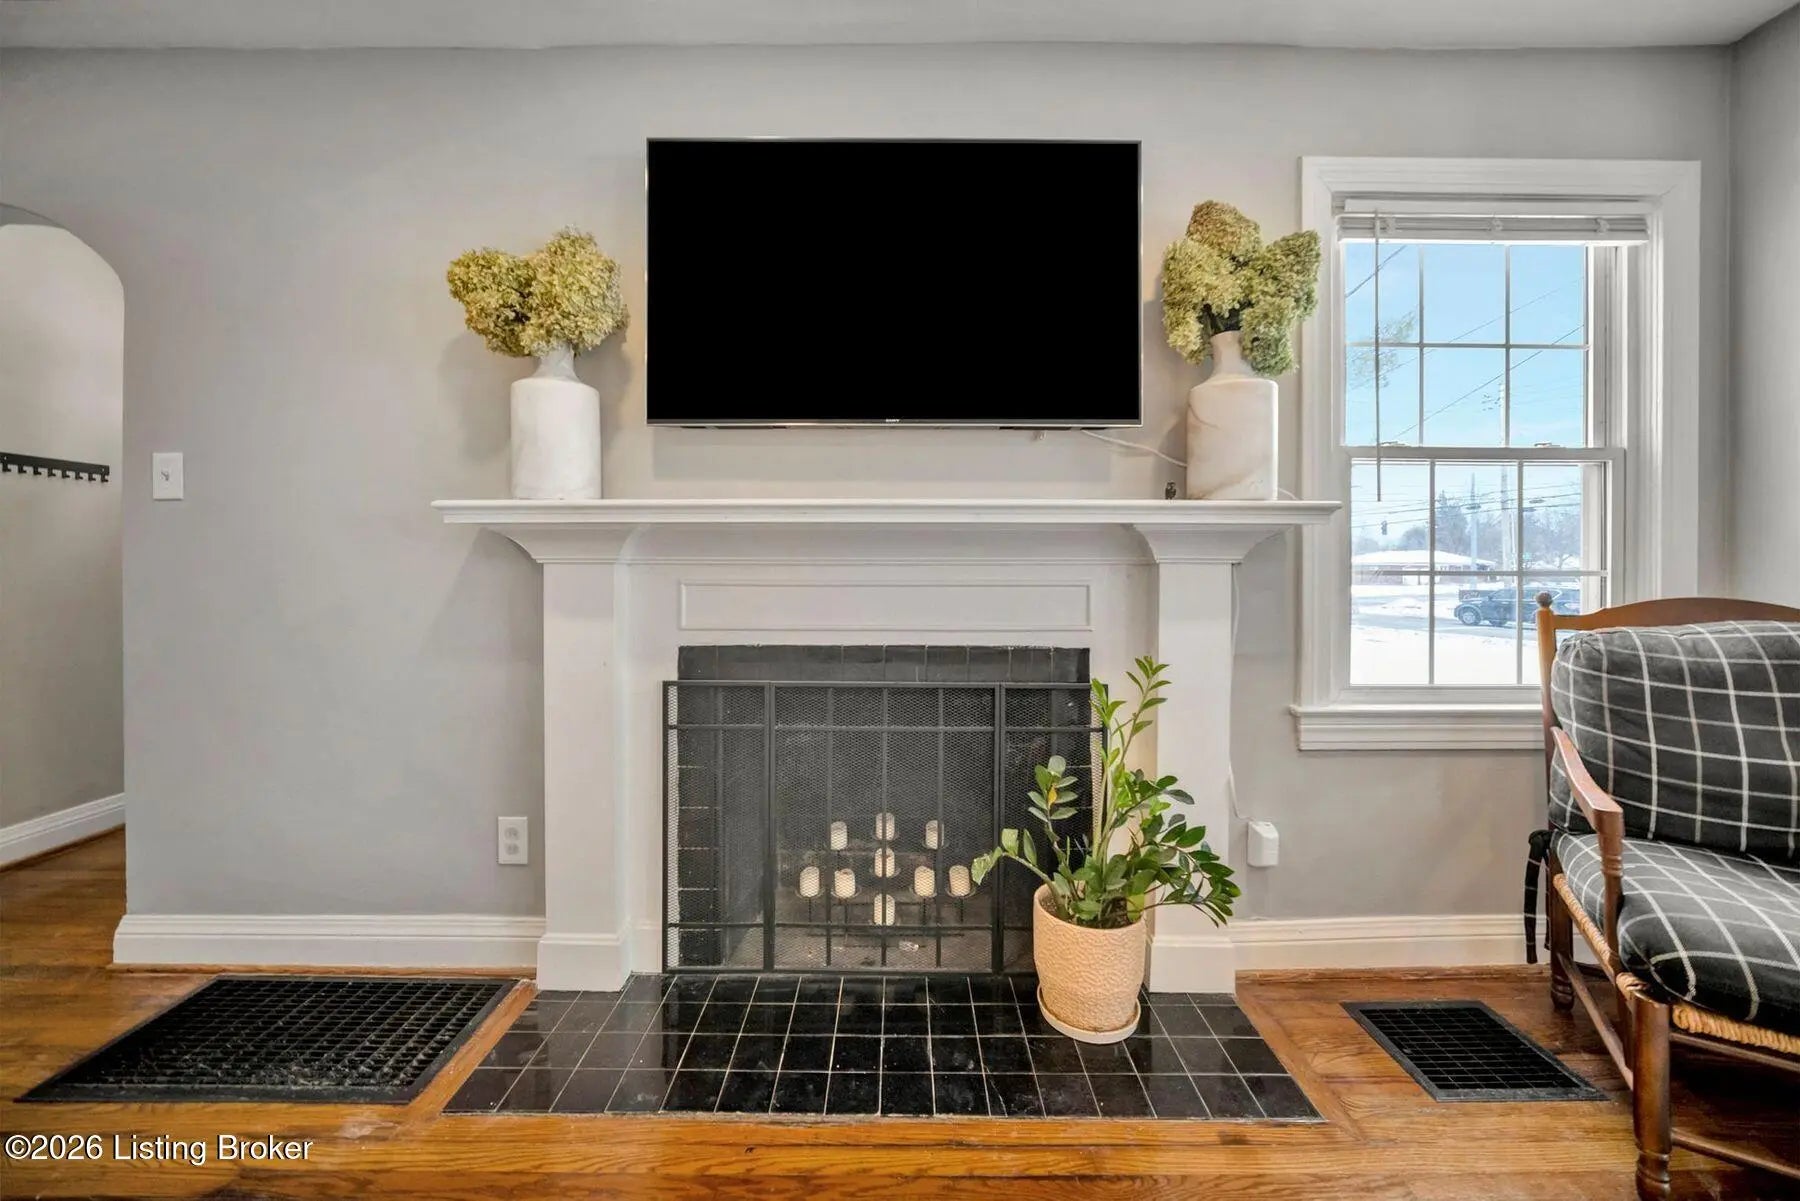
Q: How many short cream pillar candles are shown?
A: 9